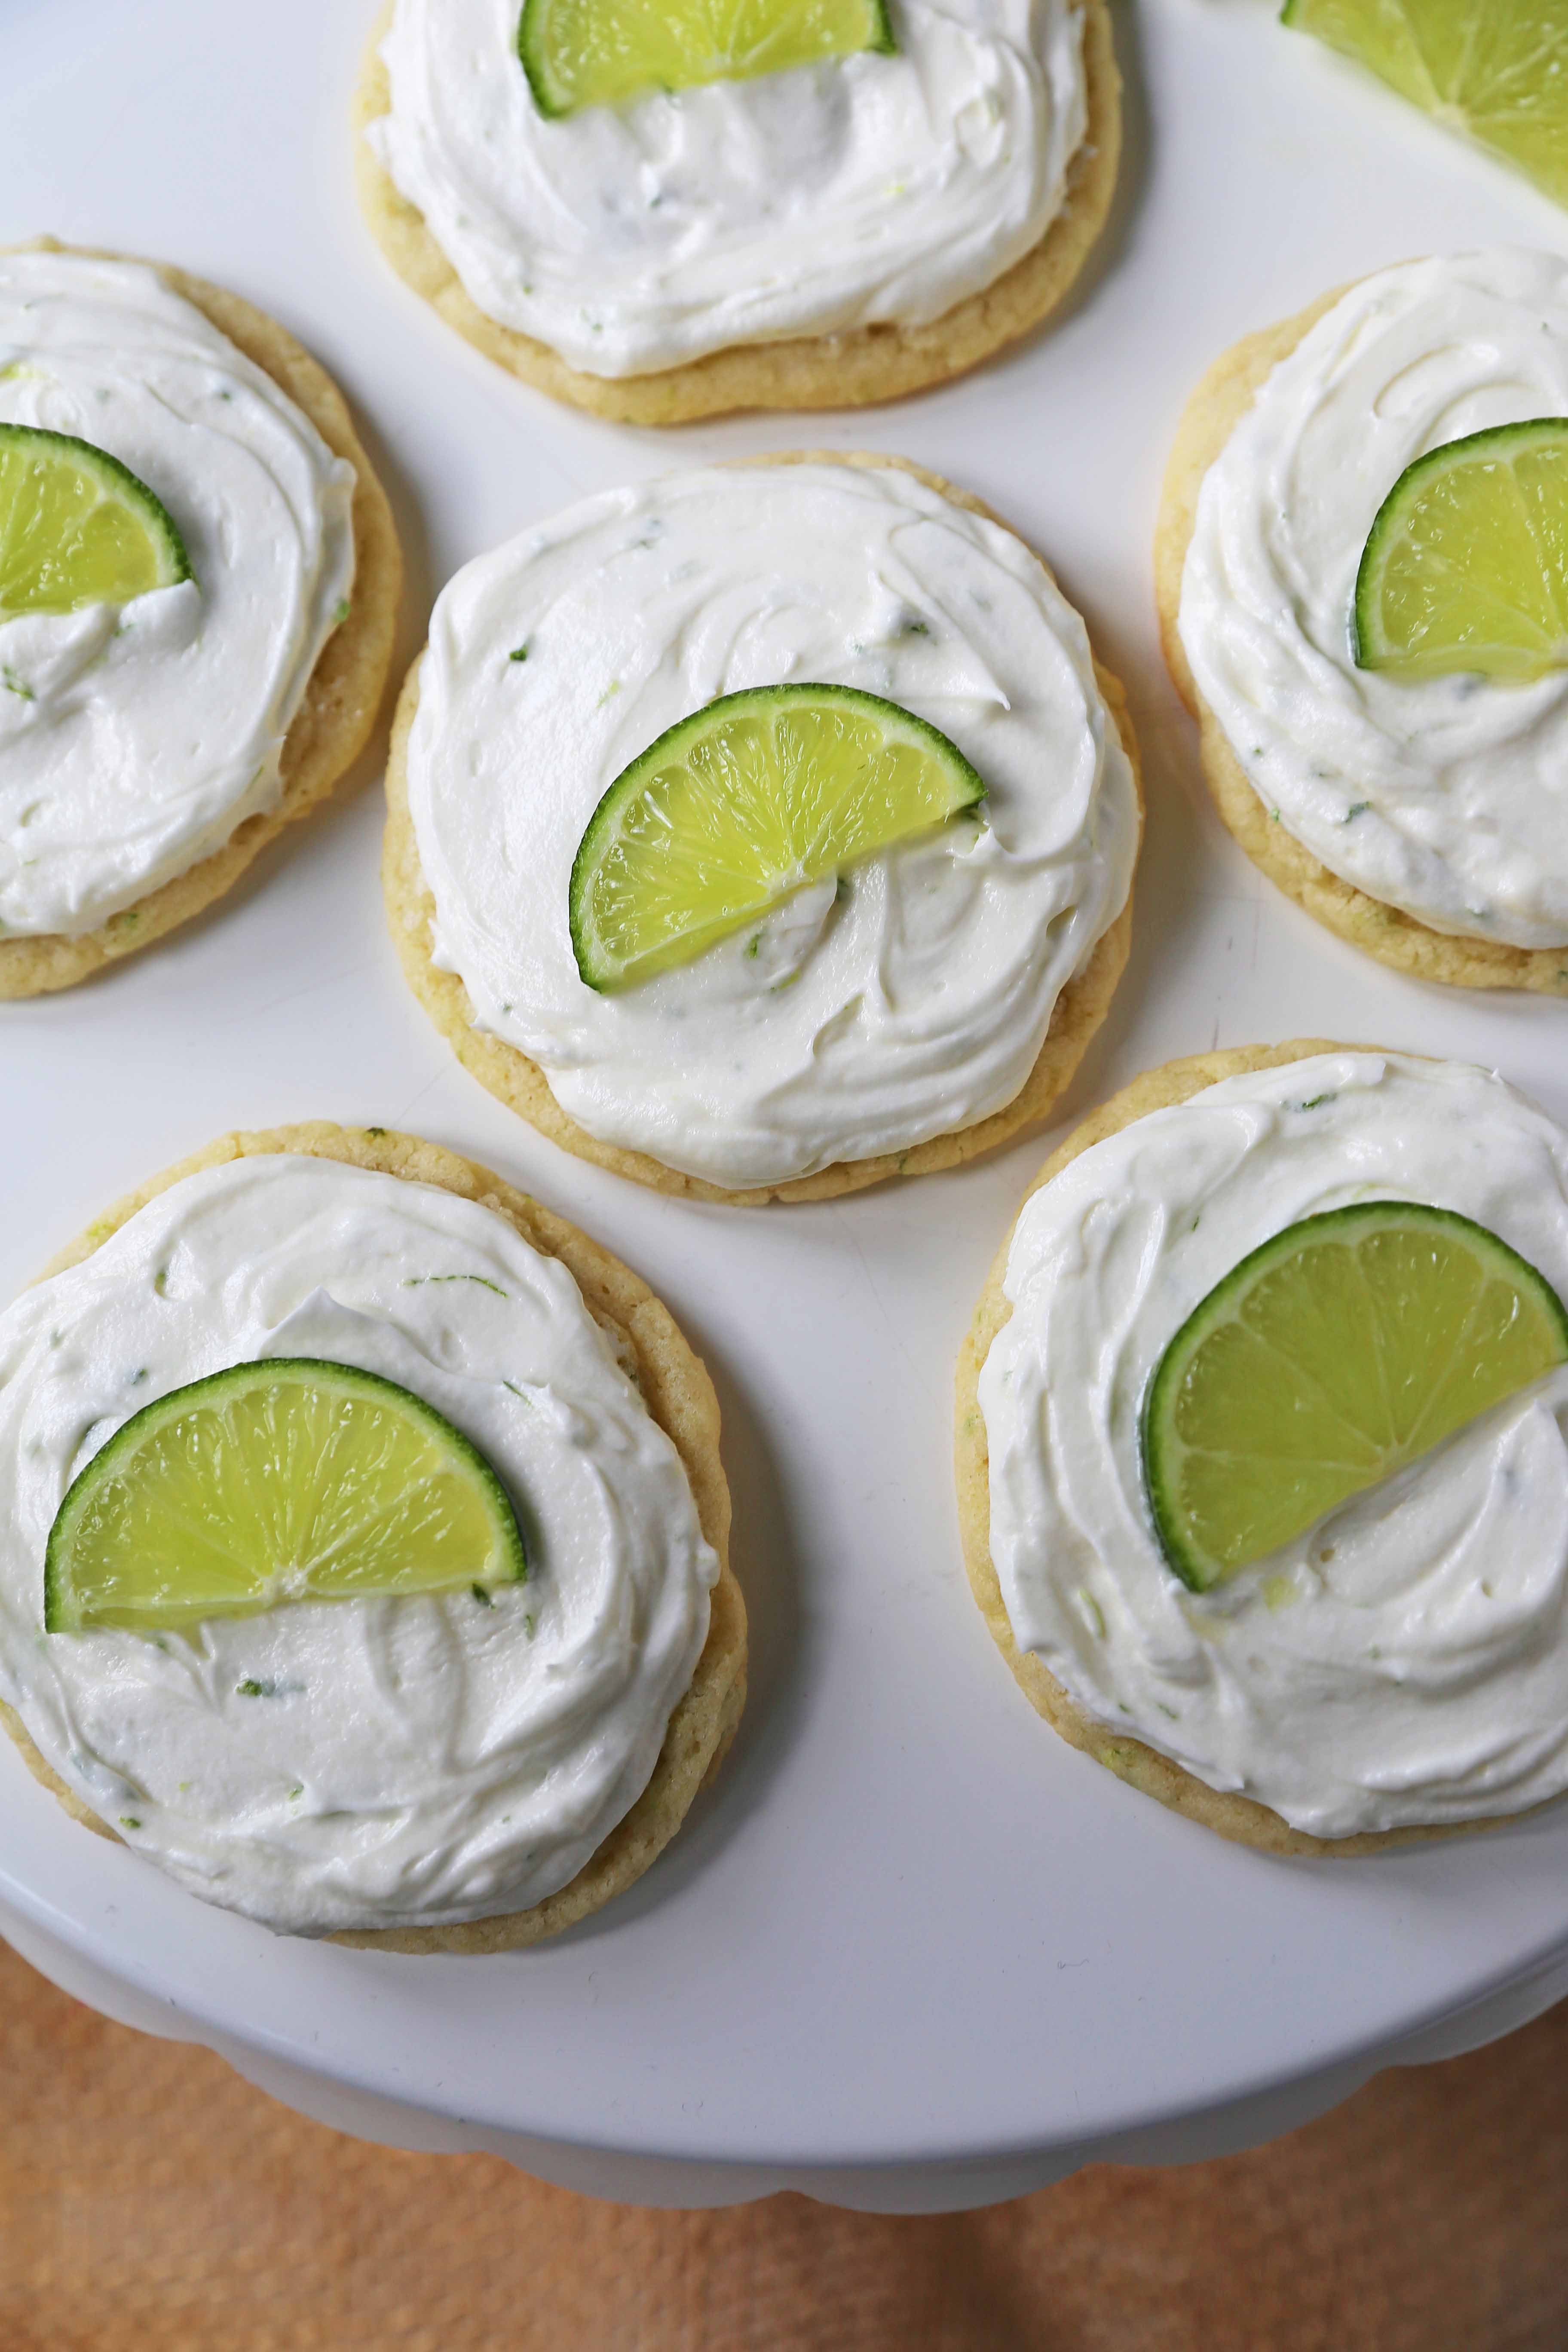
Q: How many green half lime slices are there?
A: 7